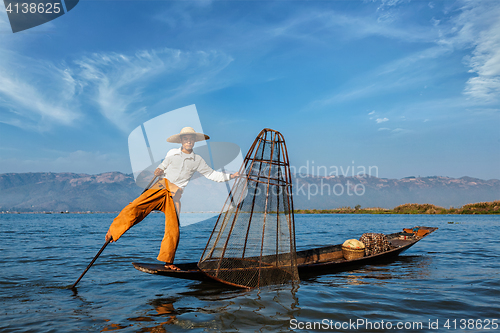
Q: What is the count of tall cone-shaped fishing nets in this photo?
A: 1